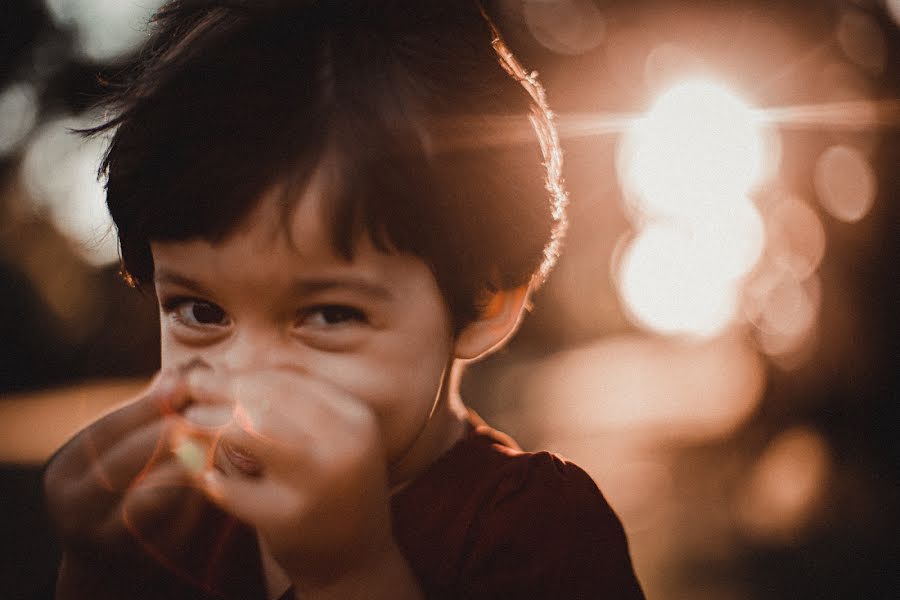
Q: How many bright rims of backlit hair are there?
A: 1